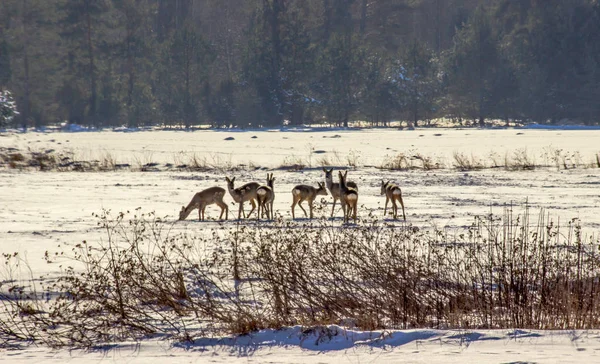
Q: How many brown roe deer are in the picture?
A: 7